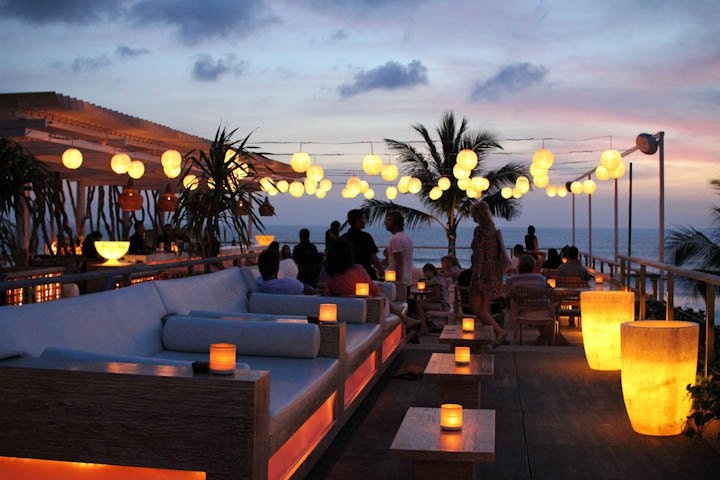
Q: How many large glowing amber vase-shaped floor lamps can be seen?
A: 2